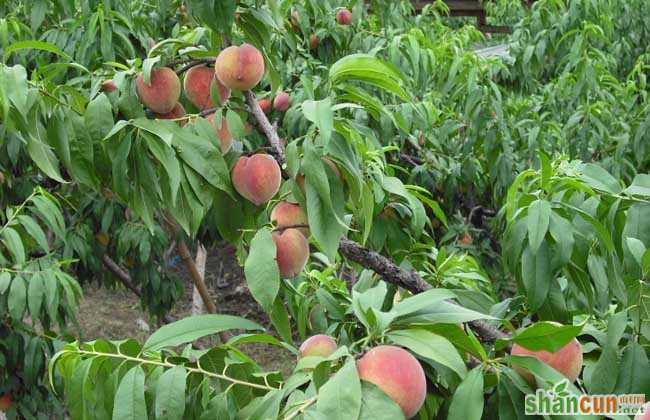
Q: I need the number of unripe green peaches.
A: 0